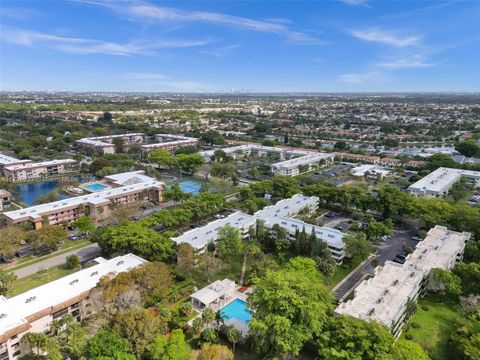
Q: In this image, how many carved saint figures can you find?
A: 0